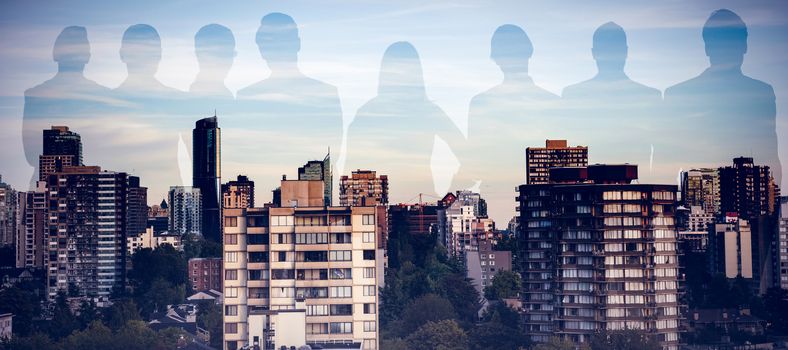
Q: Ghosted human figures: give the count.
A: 8